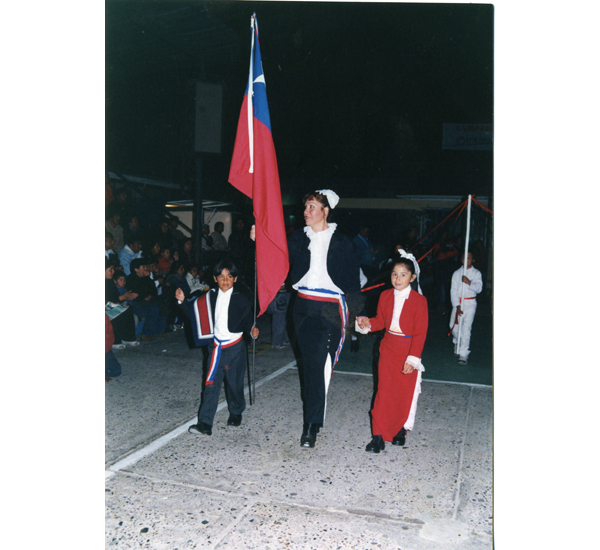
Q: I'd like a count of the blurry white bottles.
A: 0